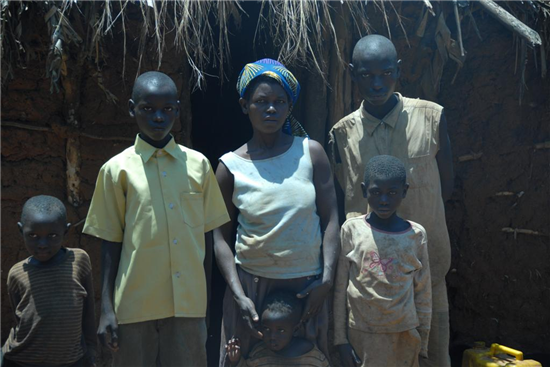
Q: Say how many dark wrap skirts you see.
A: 1